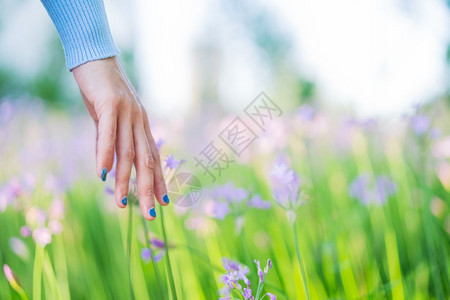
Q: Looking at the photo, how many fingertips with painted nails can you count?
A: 4